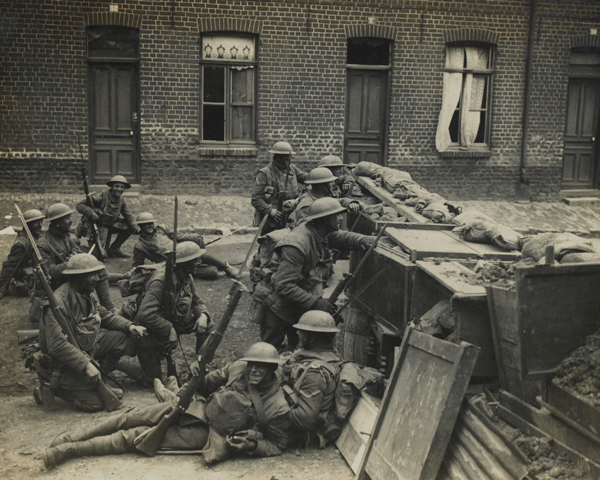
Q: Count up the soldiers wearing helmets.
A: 12